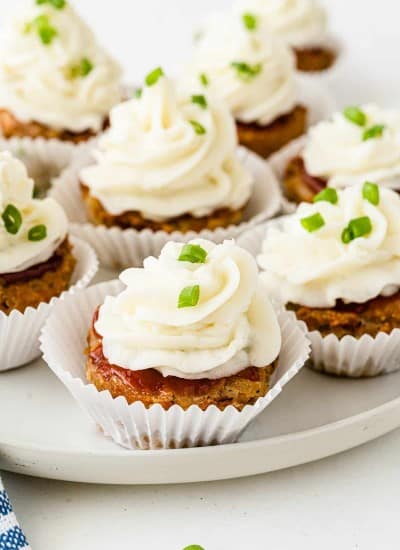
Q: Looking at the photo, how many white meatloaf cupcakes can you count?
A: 8